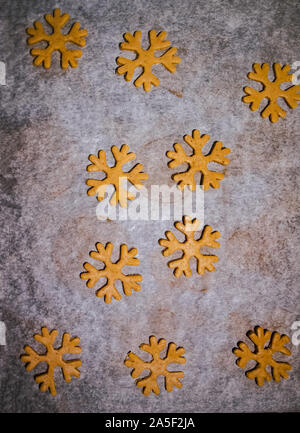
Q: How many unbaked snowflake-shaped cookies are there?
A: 10